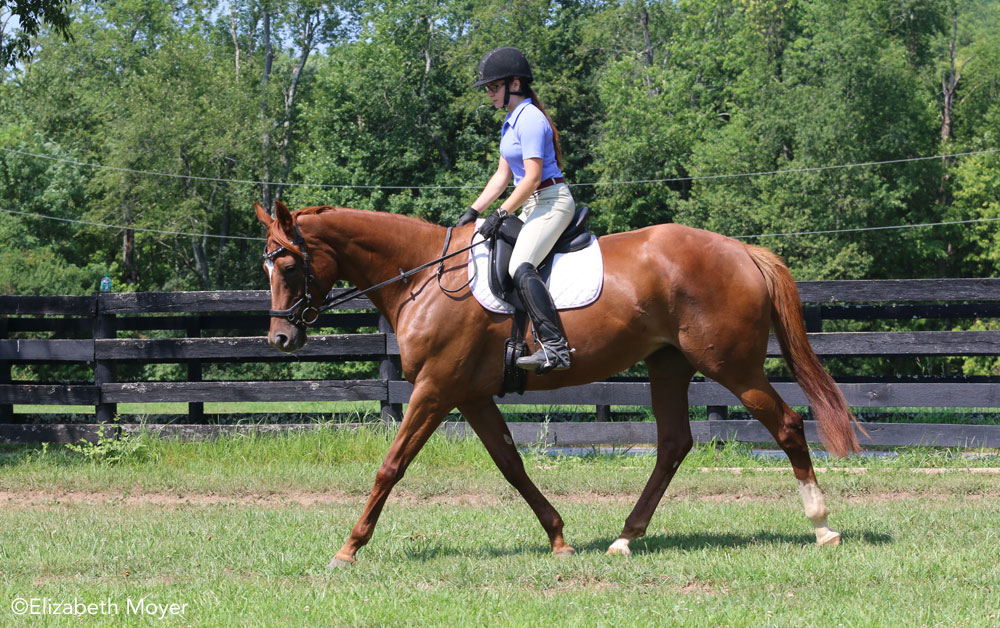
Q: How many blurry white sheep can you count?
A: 0